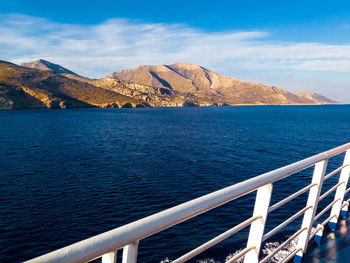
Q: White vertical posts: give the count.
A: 5